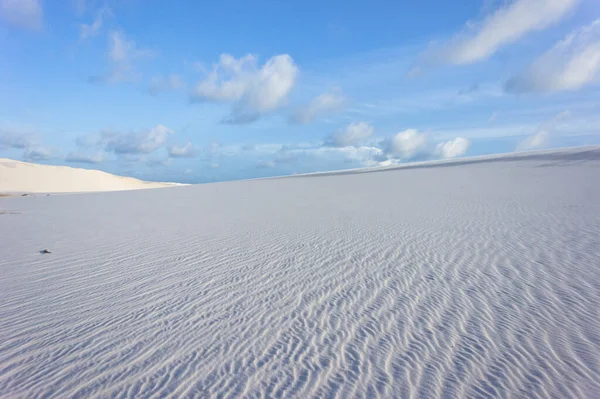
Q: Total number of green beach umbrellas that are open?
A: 0